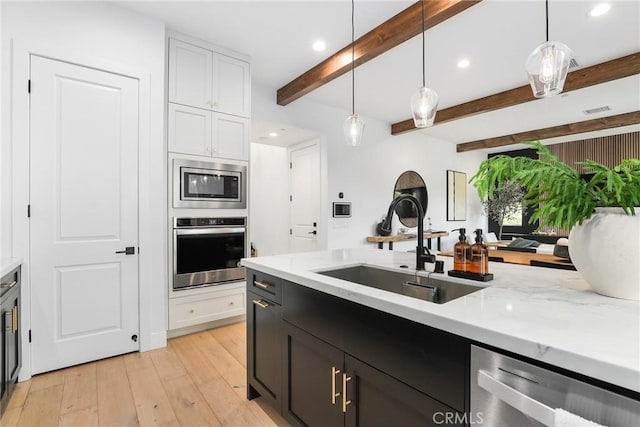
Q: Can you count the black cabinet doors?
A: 5